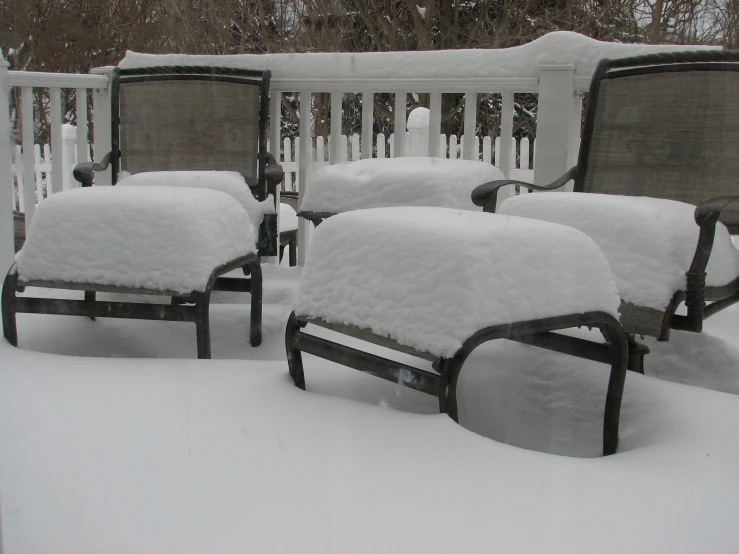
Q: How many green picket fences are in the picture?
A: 0